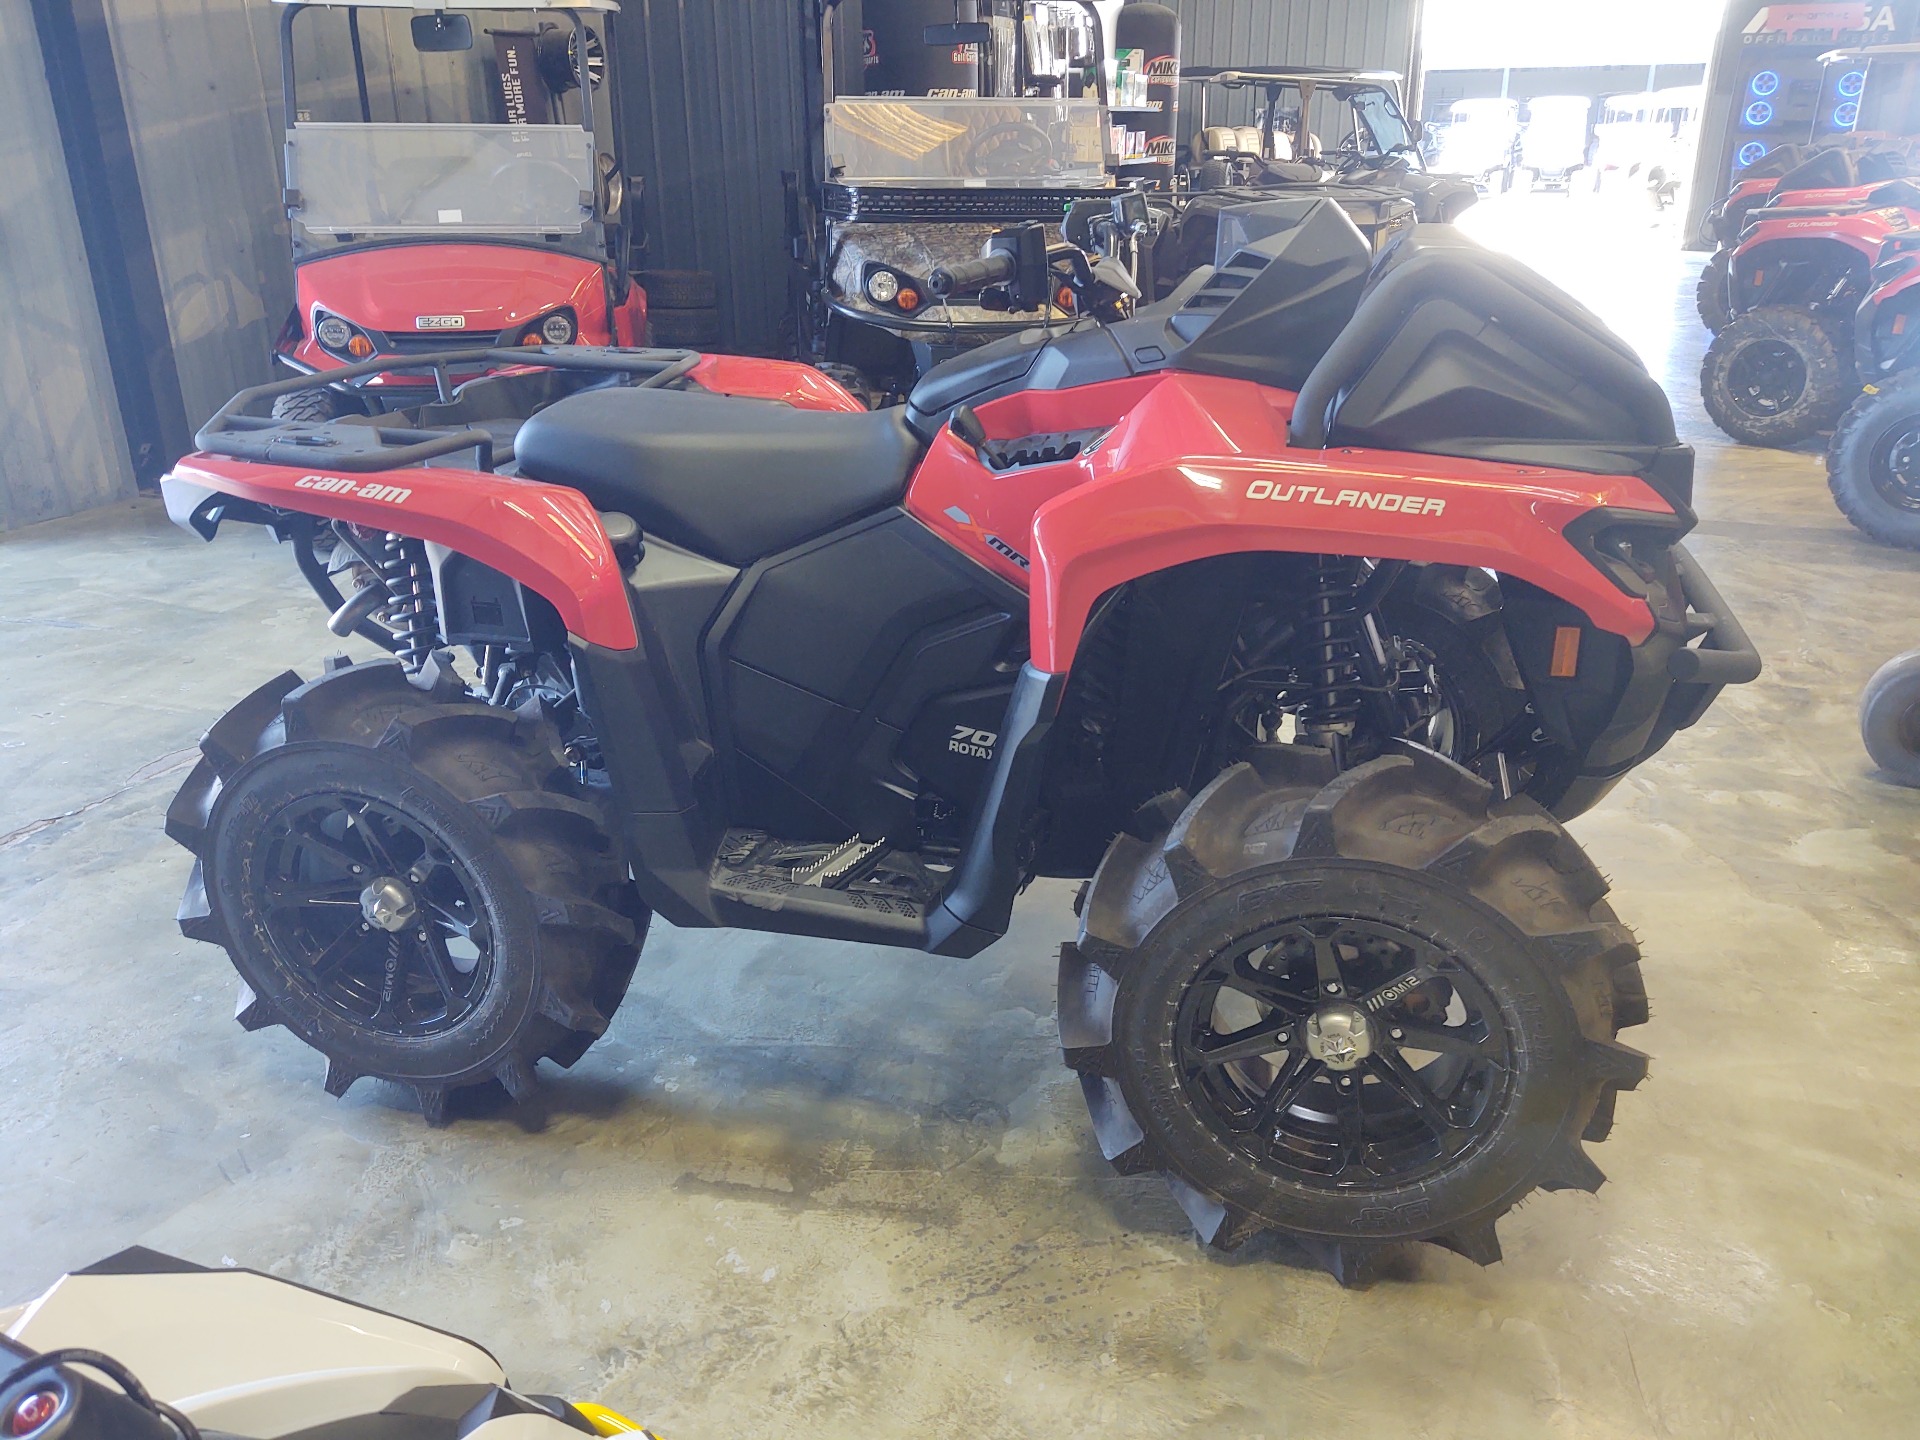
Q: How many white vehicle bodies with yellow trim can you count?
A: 1